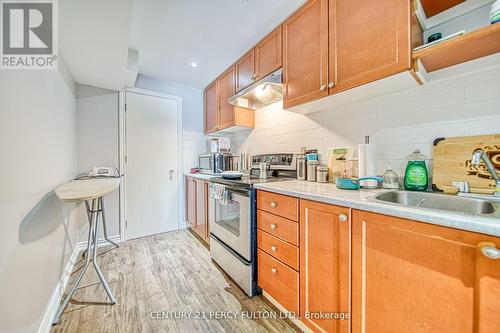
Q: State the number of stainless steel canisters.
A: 3